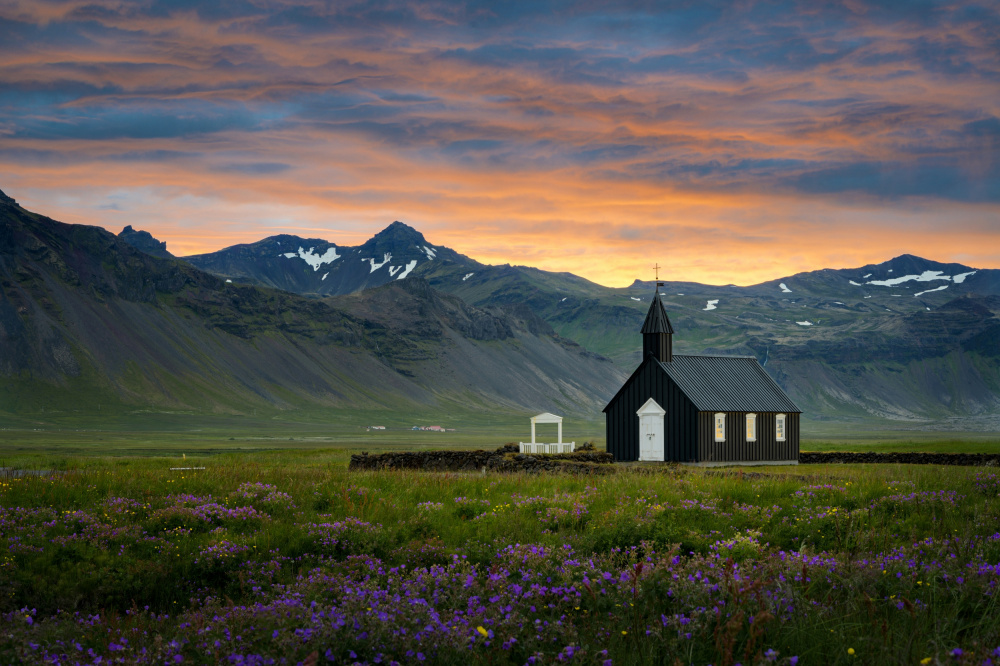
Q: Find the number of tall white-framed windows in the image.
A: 3